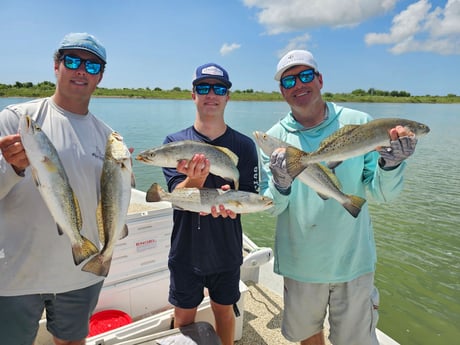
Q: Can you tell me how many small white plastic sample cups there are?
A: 0